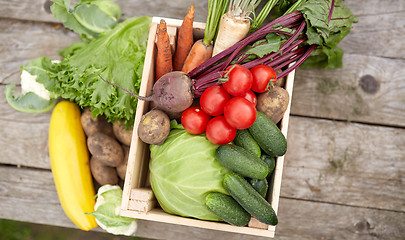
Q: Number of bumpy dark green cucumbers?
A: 7